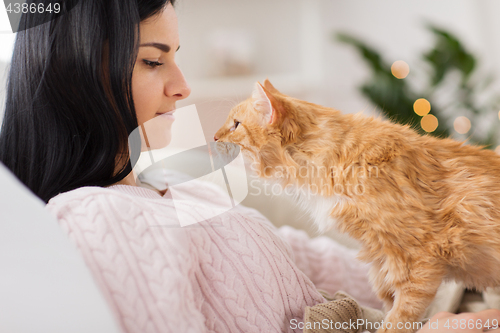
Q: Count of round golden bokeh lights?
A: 4